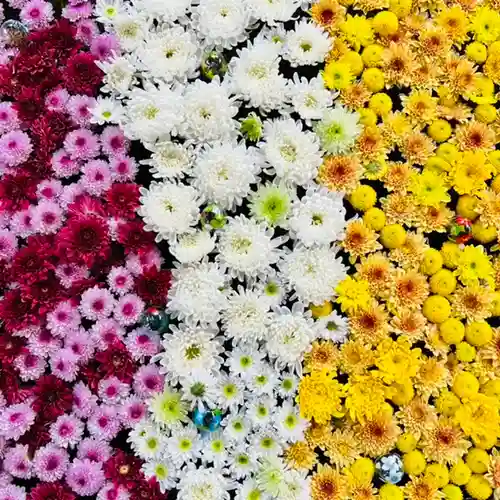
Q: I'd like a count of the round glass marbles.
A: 7